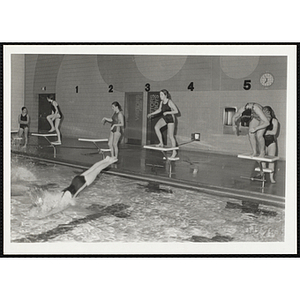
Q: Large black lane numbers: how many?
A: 5